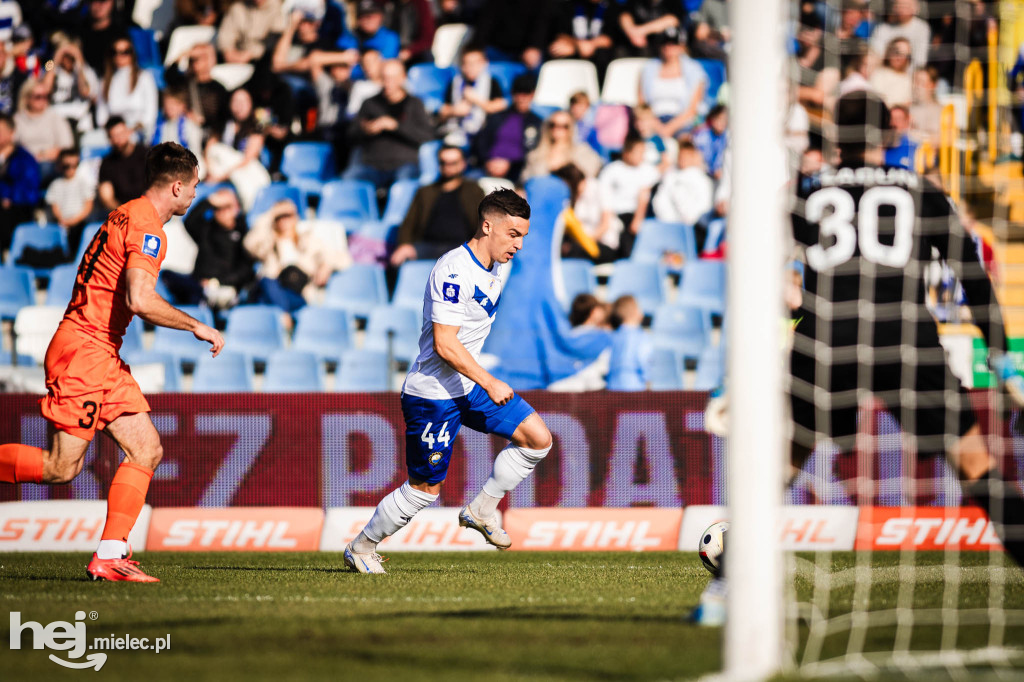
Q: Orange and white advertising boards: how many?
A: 6